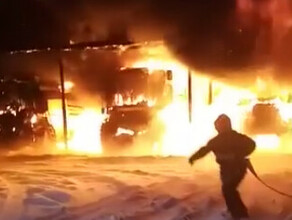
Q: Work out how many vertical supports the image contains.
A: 3